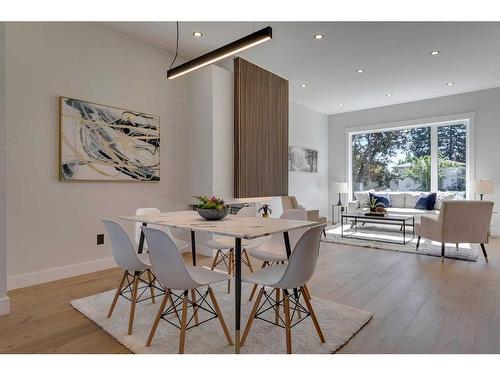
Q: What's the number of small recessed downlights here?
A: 8